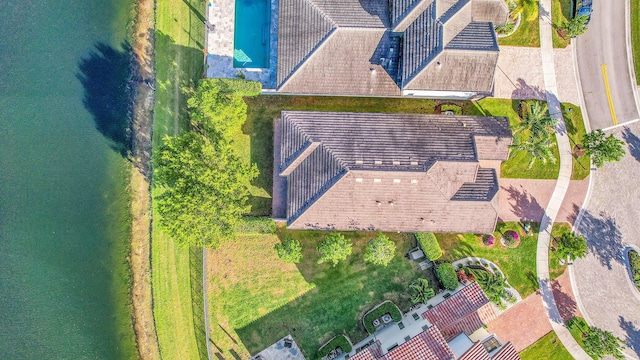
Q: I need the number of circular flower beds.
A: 2